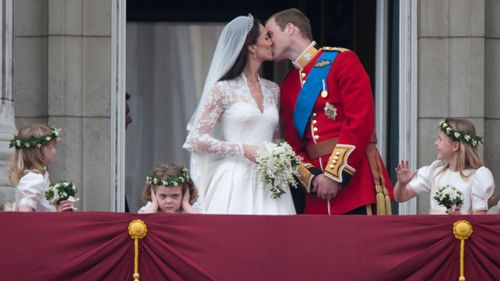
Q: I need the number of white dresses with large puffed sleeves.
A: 2